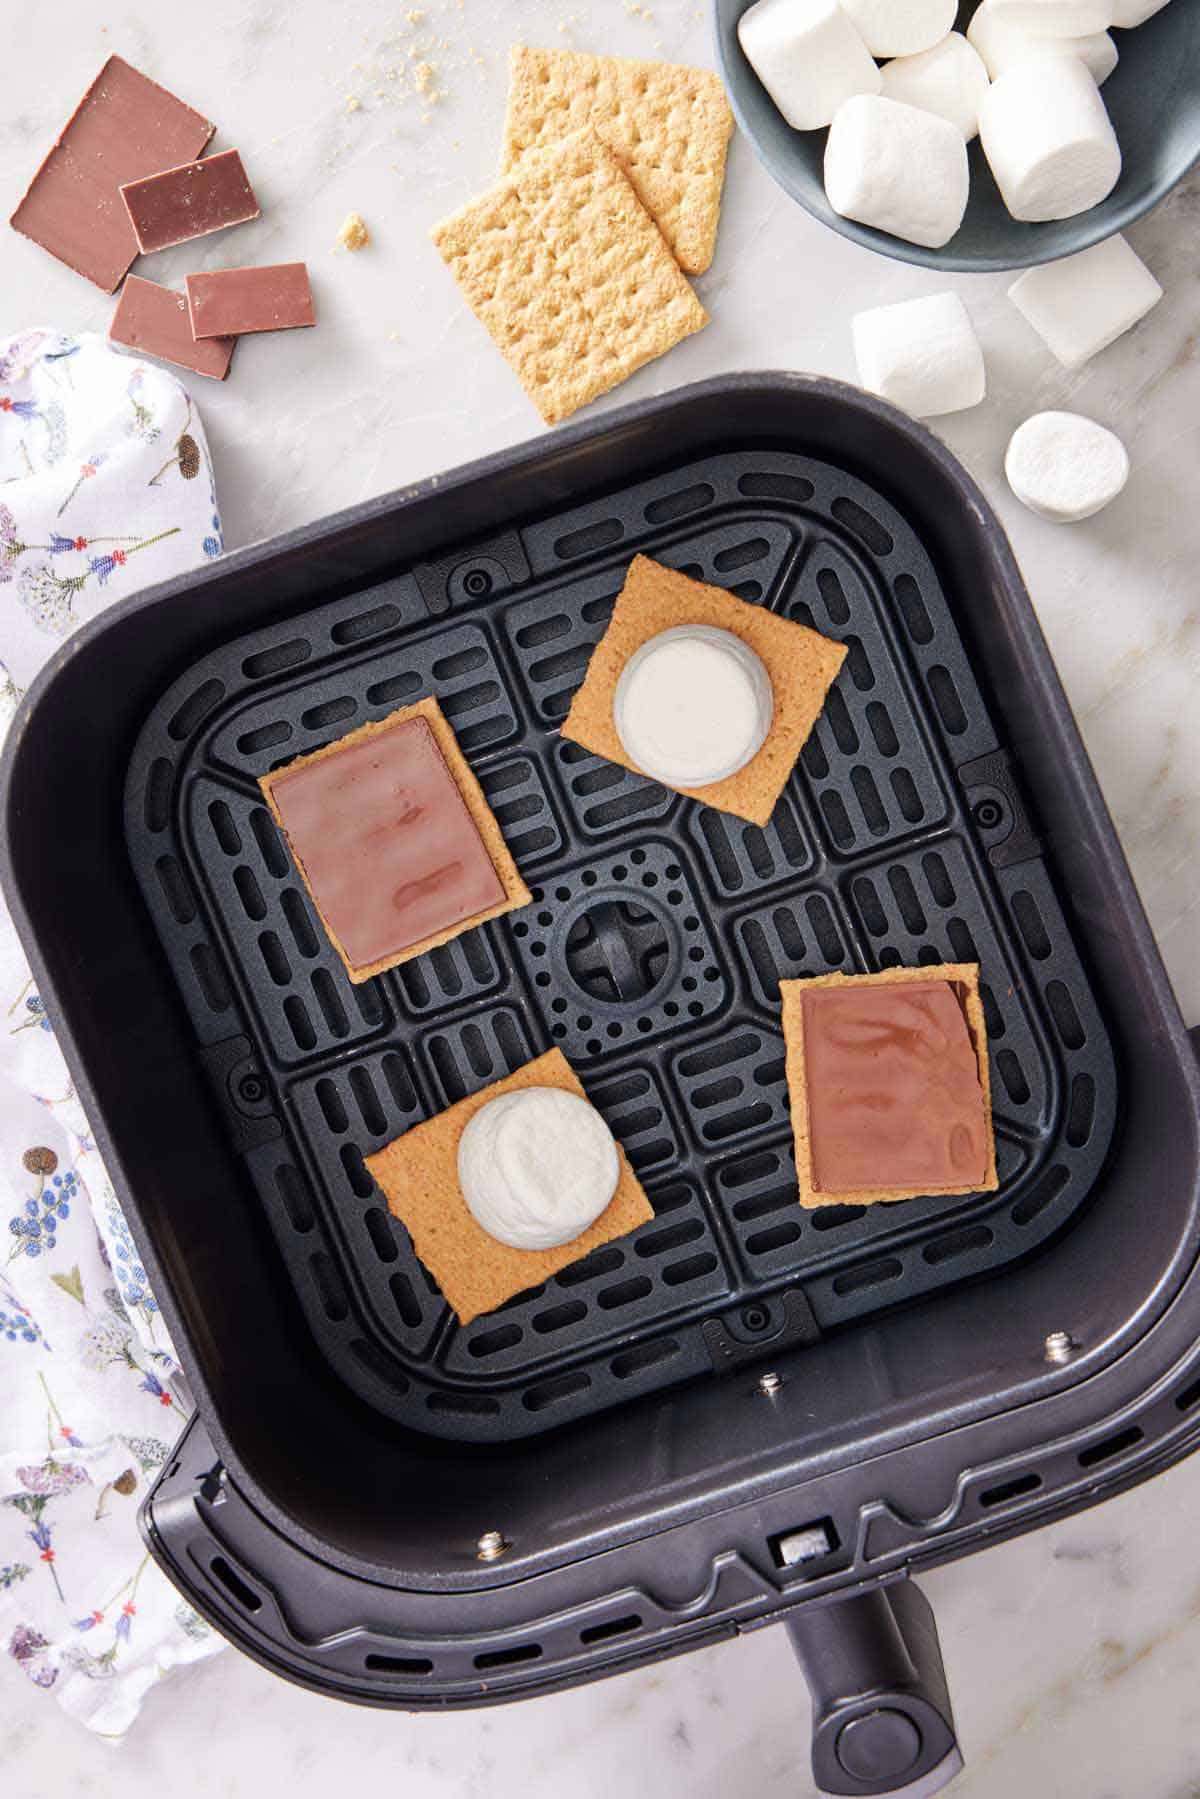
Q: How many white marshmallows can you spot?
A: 13